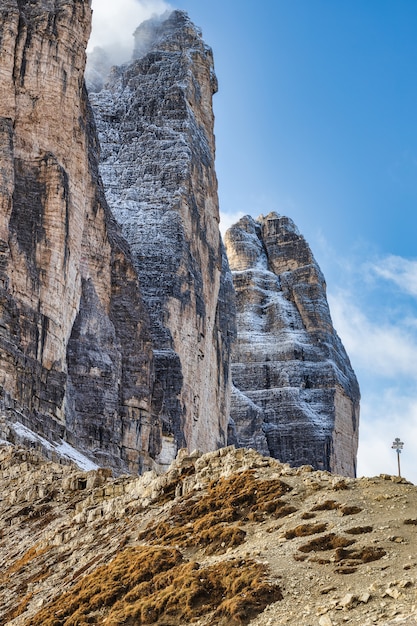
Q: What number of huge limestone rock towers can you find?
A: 3